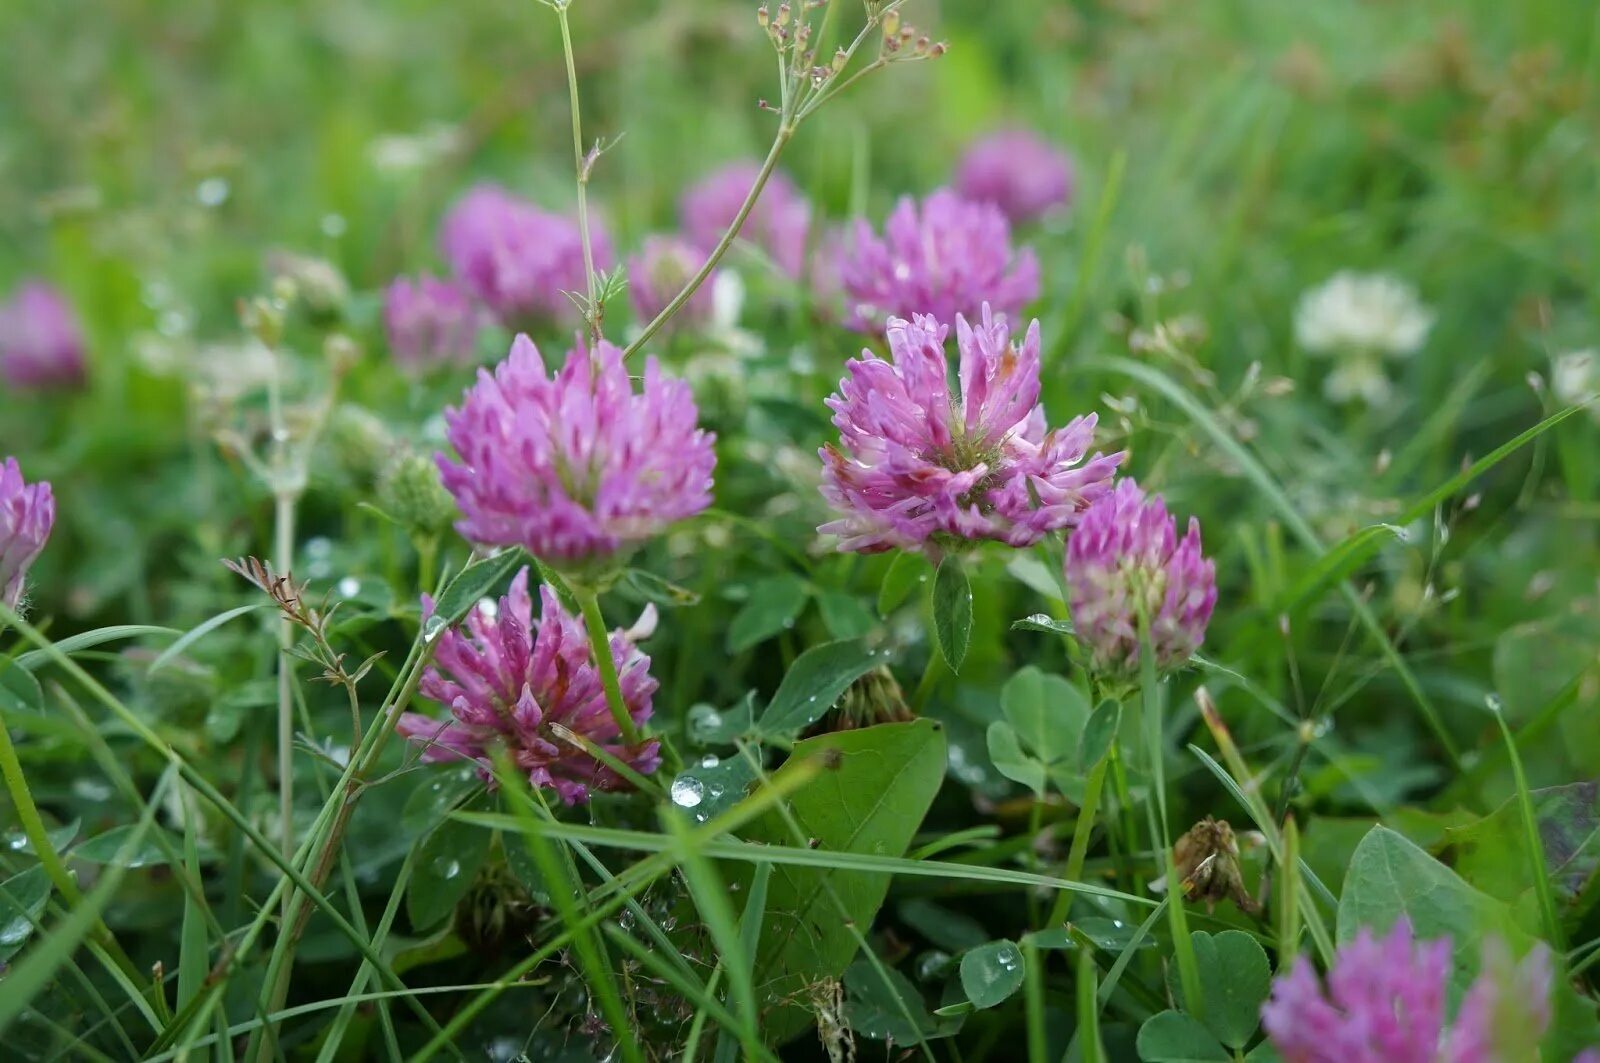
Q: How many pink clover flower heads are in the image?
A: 13